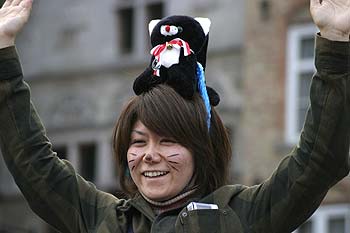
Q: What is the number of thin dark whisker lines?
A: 6